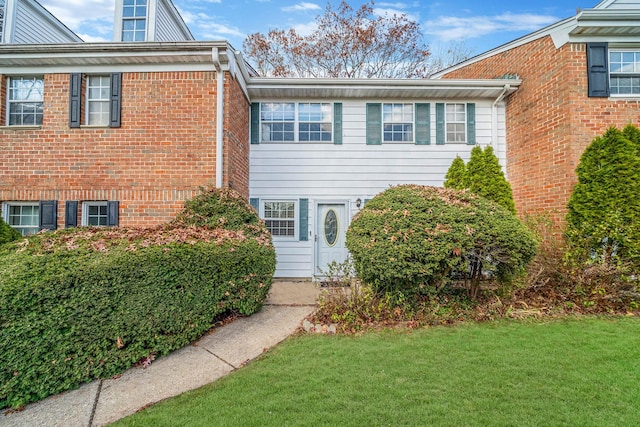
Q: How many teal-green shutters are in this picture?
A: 8